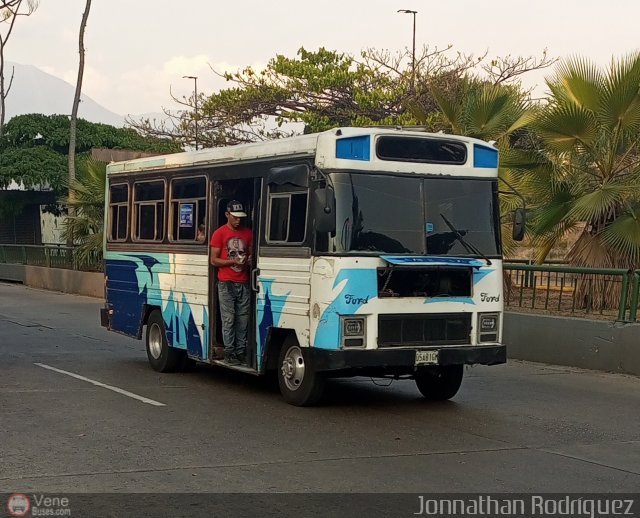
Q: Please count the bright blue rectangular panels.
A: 2